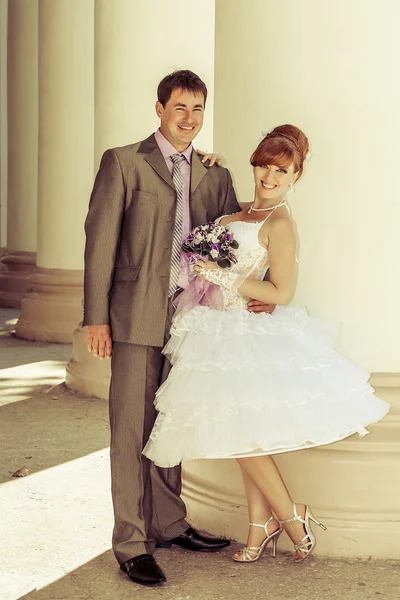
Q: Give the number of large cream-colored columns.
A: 4